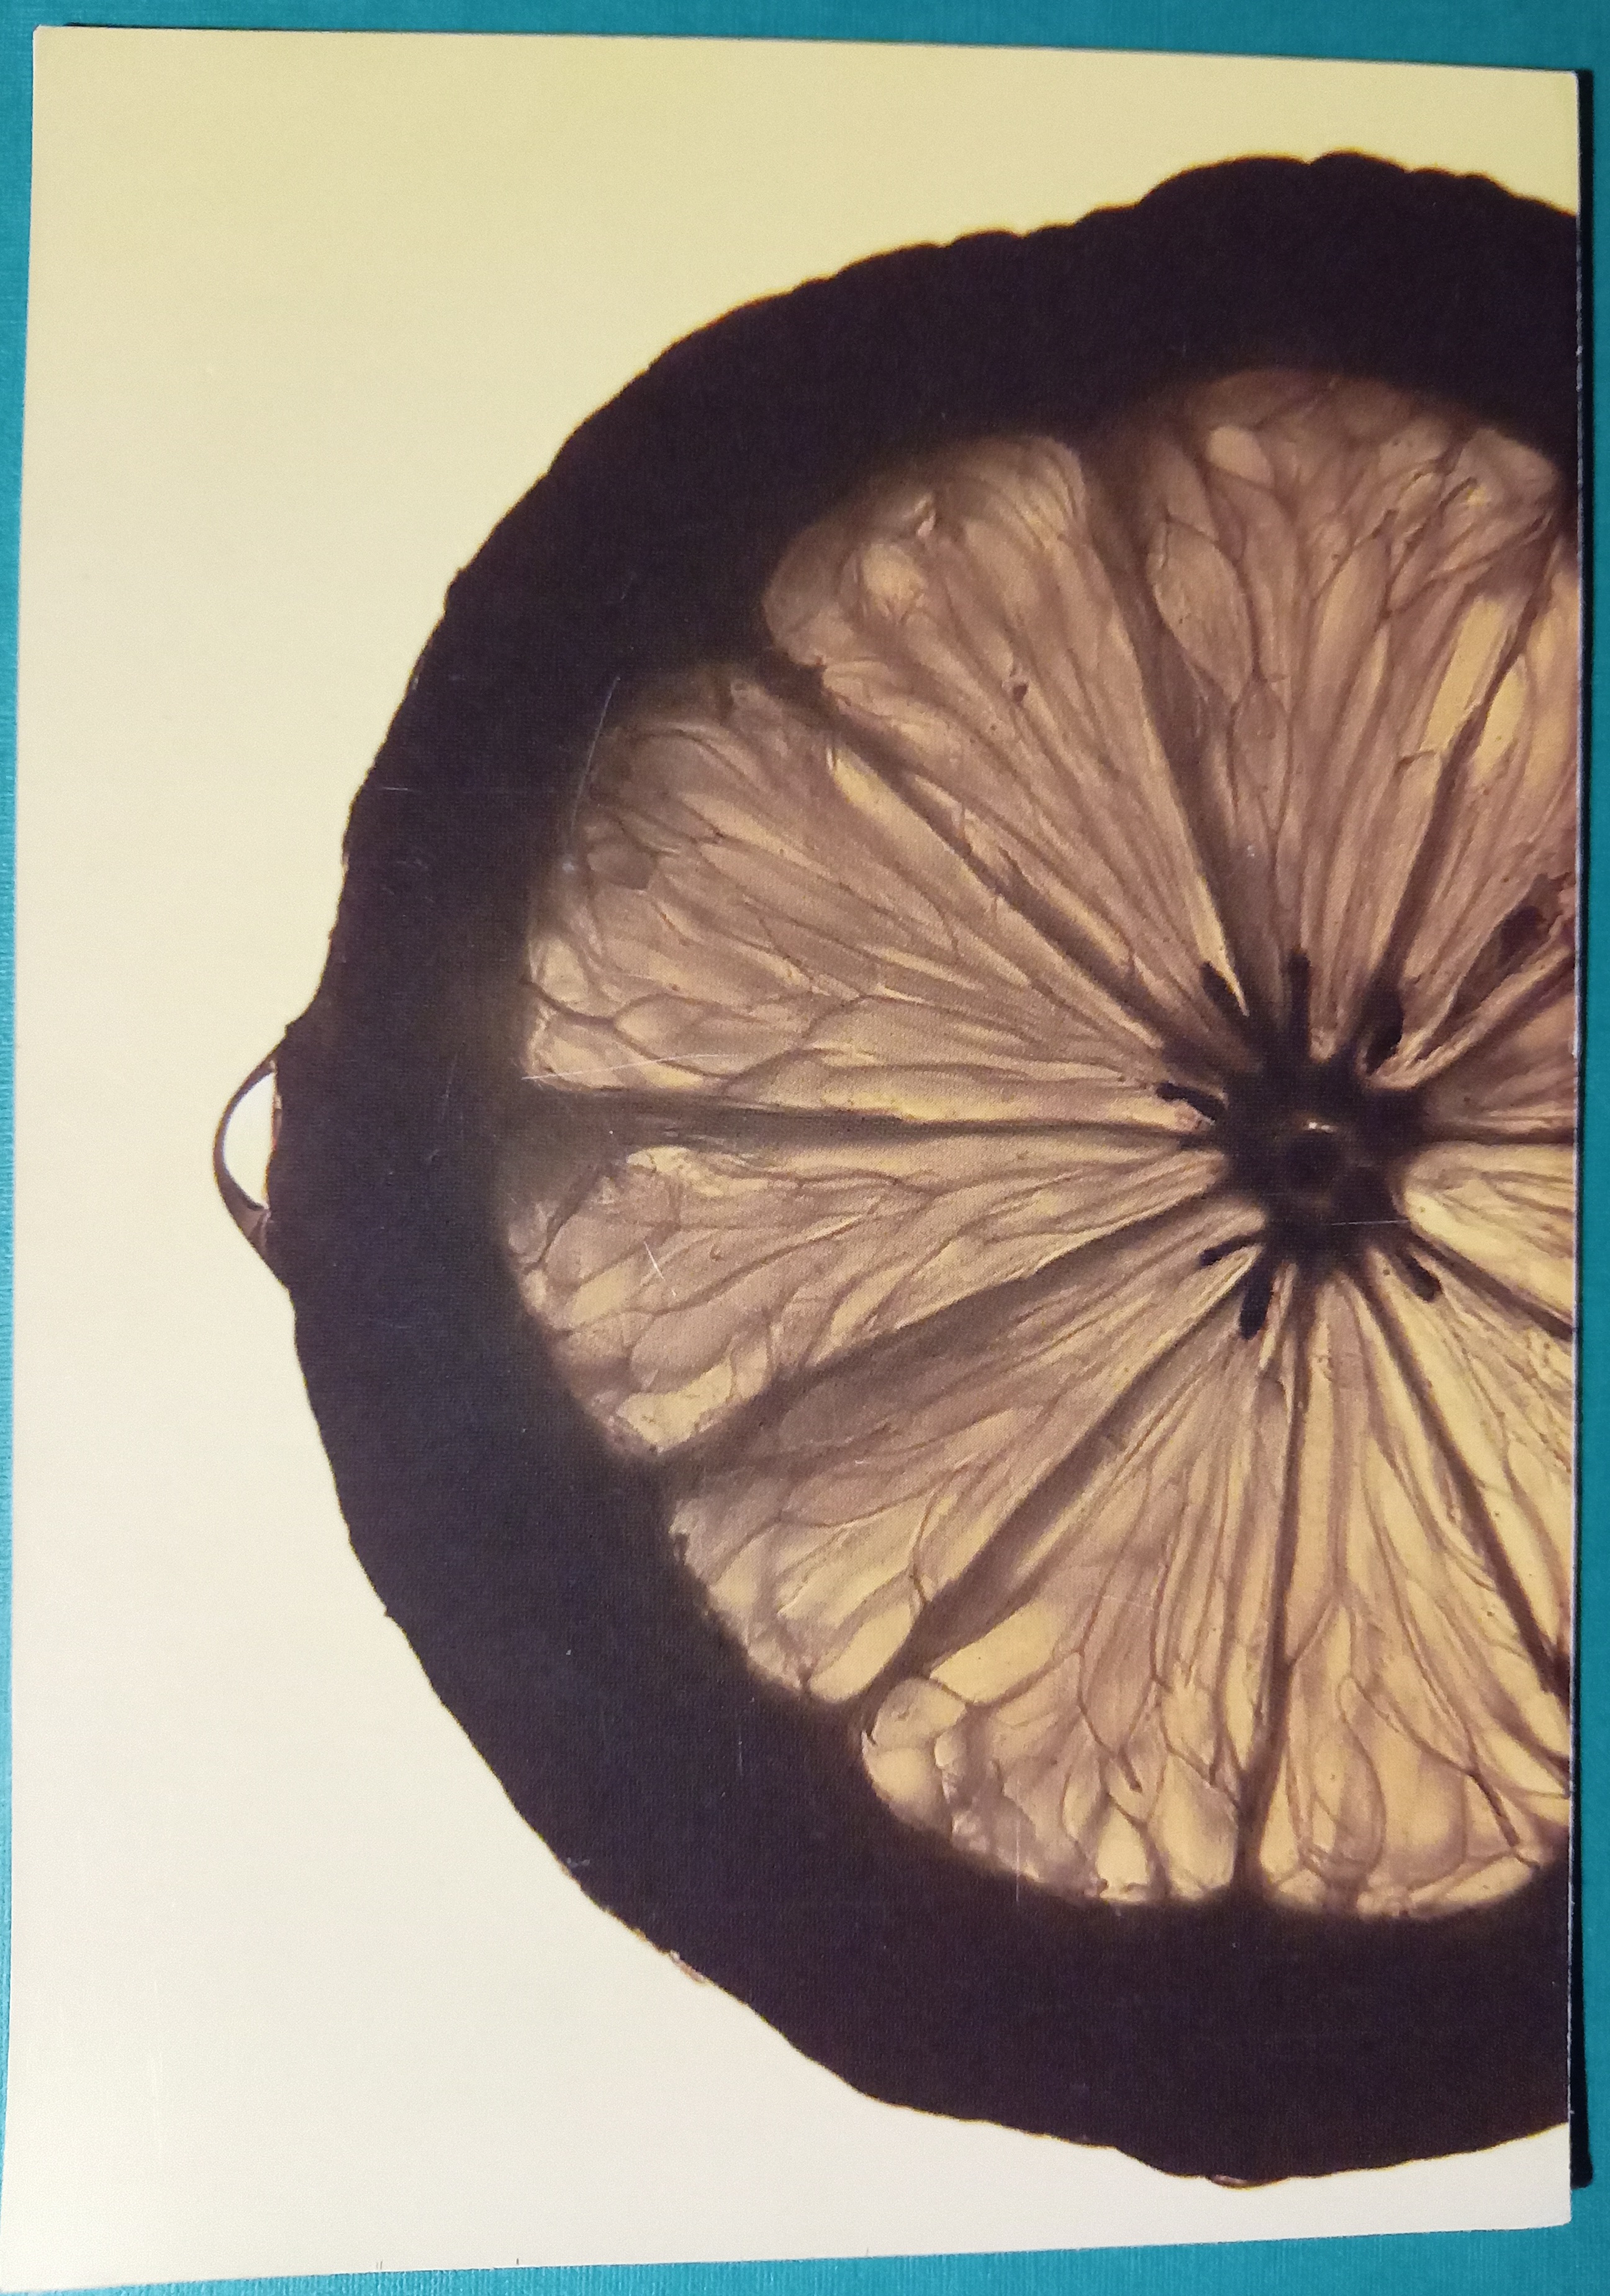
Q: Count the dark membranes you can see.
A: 11